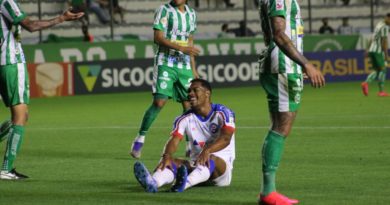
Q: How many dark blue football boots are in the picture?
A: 2